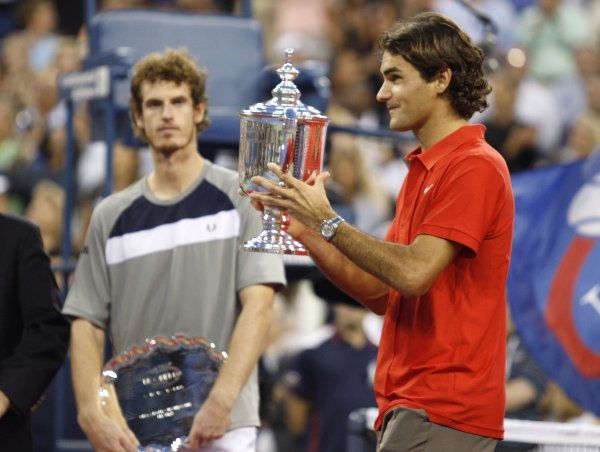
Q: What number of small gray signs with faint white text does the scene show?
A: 1